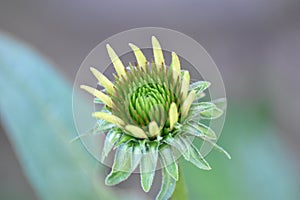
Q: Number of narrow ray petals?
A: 12